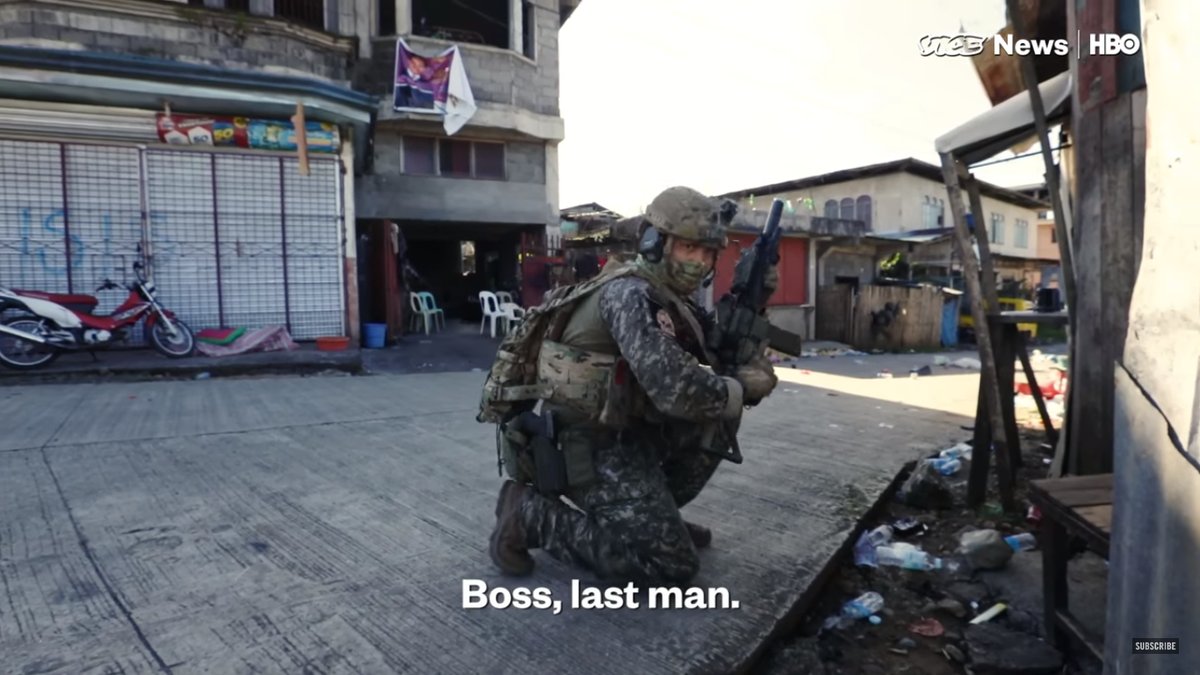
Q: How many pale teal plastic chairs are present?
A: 2